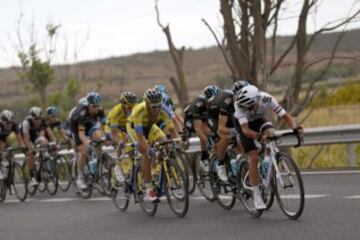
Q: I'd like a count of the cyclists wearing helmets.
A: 11